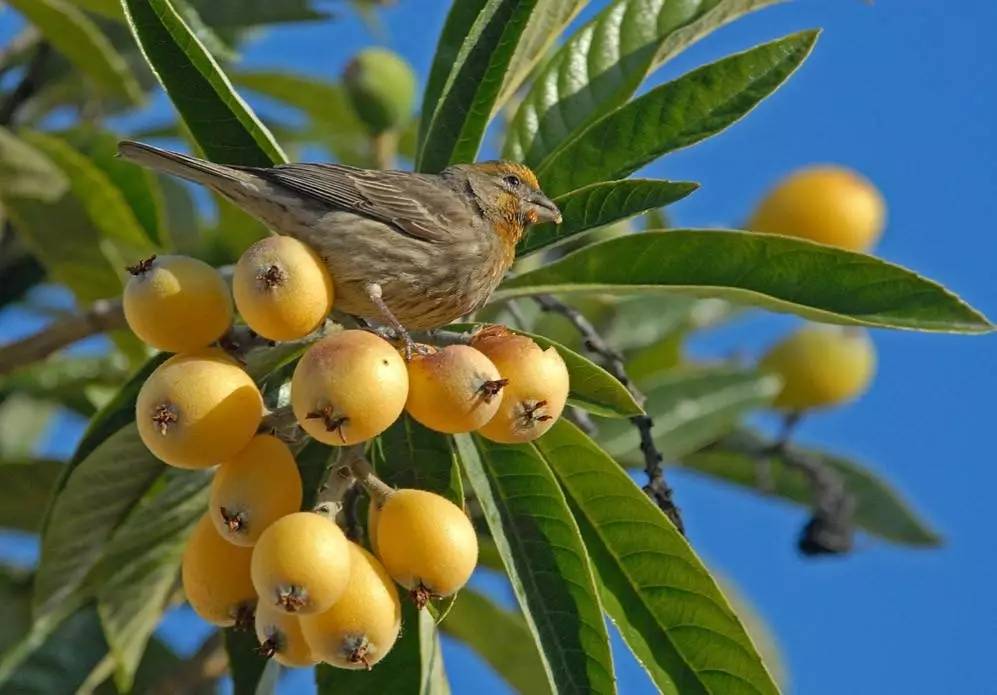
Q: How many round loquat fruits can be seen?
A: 15